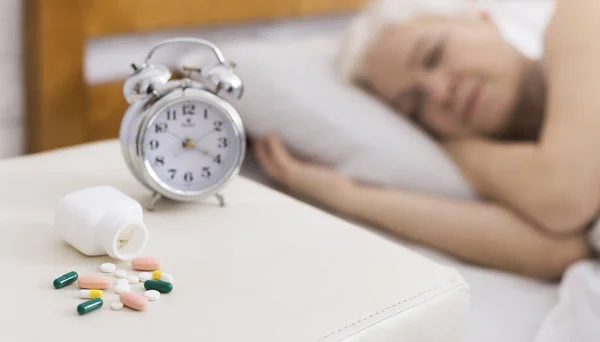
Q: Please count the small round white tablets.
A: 8